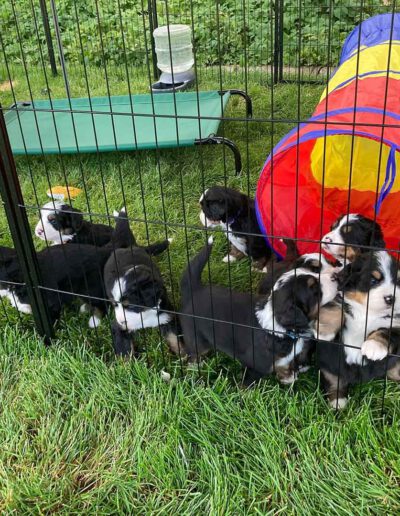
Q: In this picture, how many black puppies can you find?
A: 8